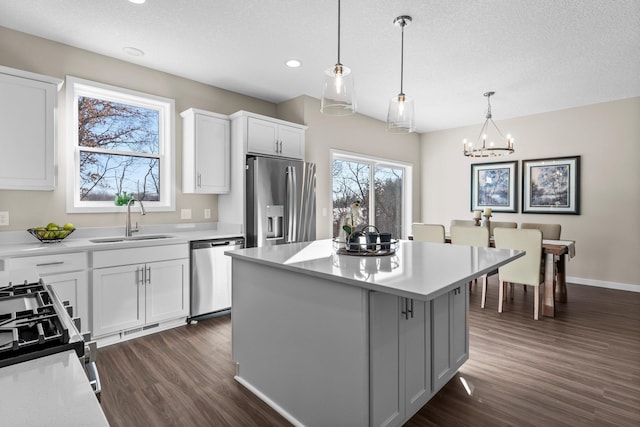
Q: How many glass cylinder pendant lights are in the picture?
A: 2